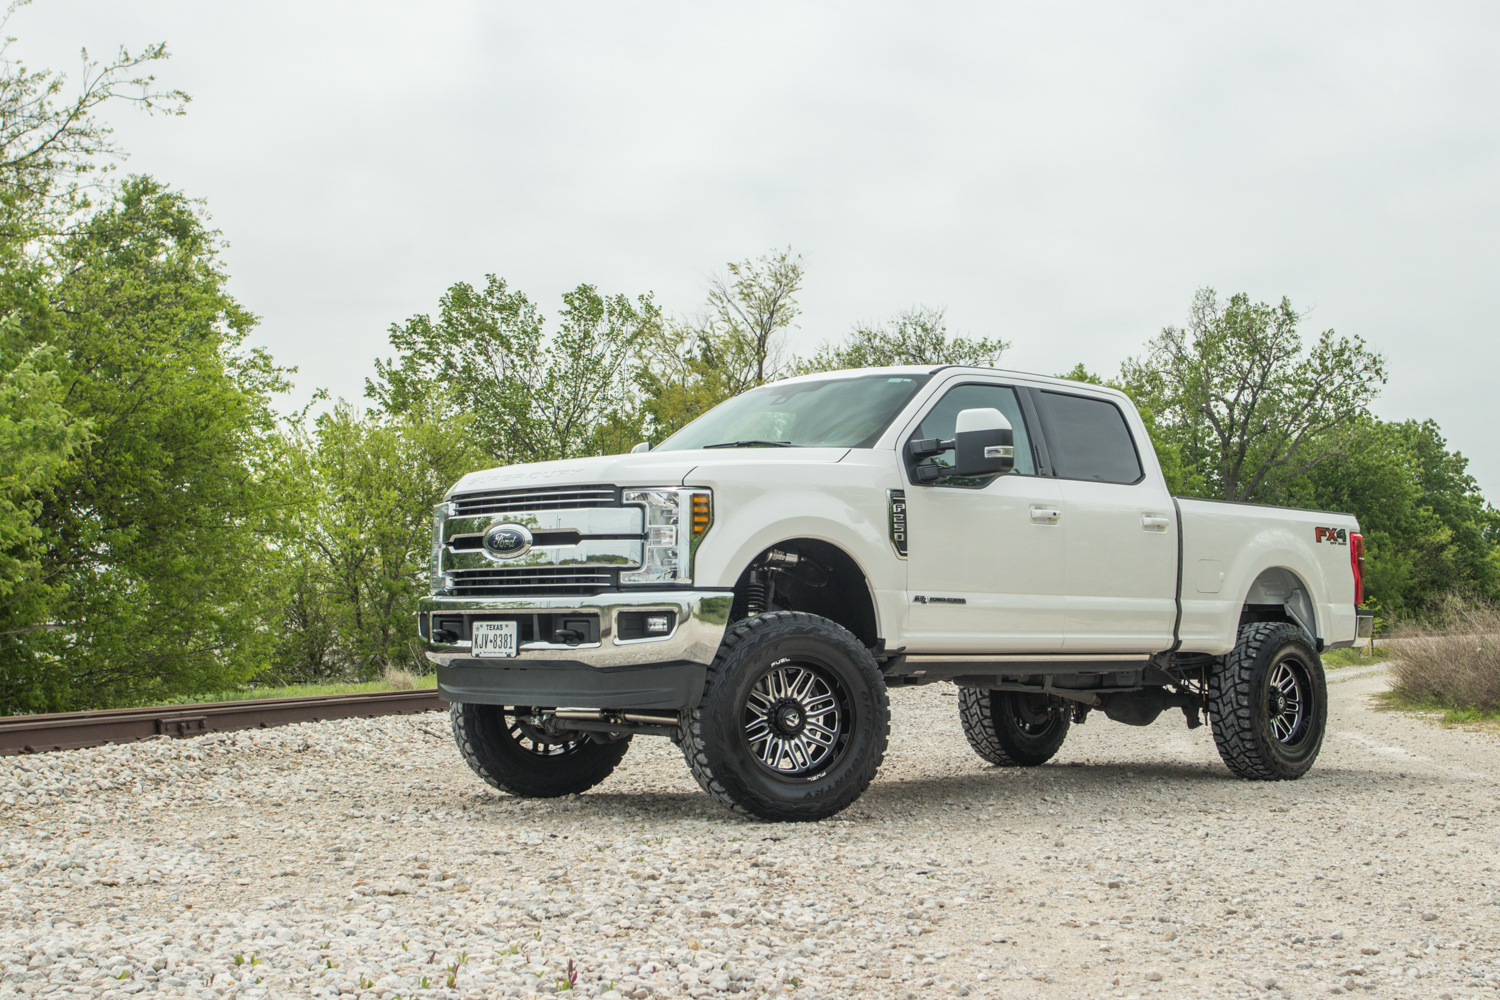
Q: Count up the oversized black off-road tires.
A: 4